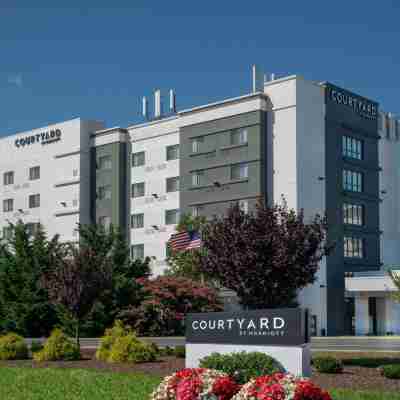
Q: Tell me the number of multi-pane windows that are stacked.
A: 4